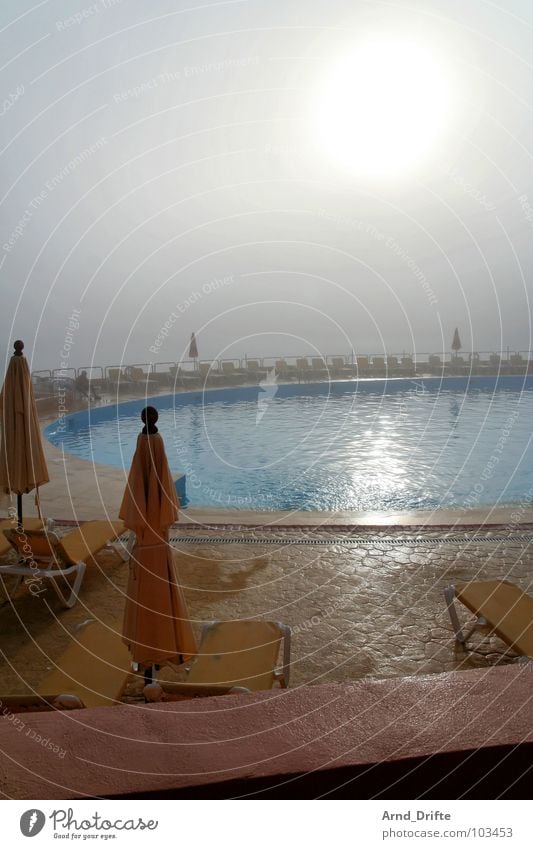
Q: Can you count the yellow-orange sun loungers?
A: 5